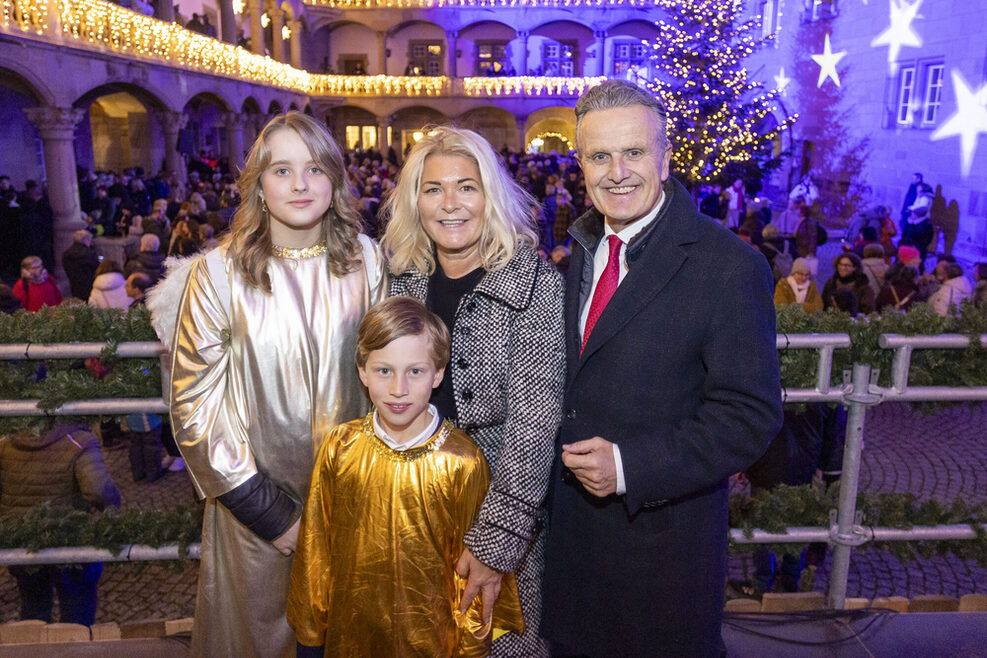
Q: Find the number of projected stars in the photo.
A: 4